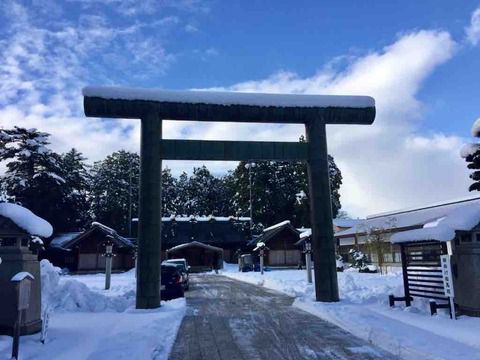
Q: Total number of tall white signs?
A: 1